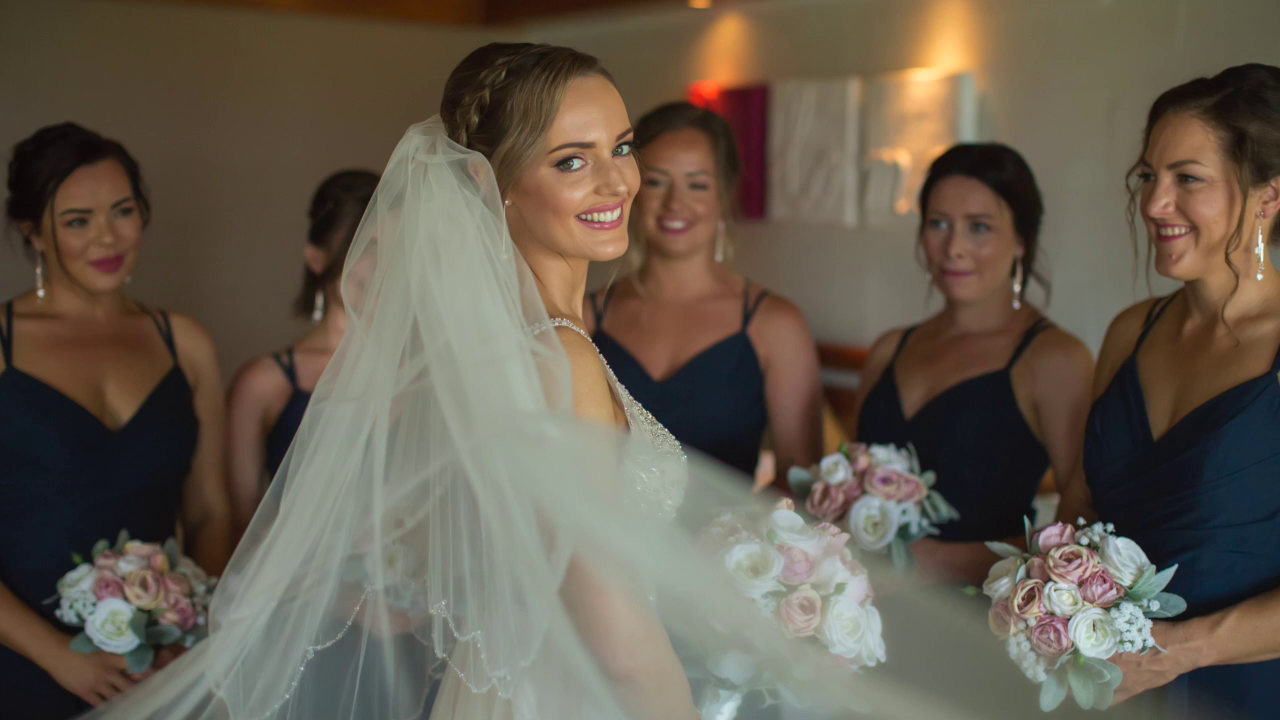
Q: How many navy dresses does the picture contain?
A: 5